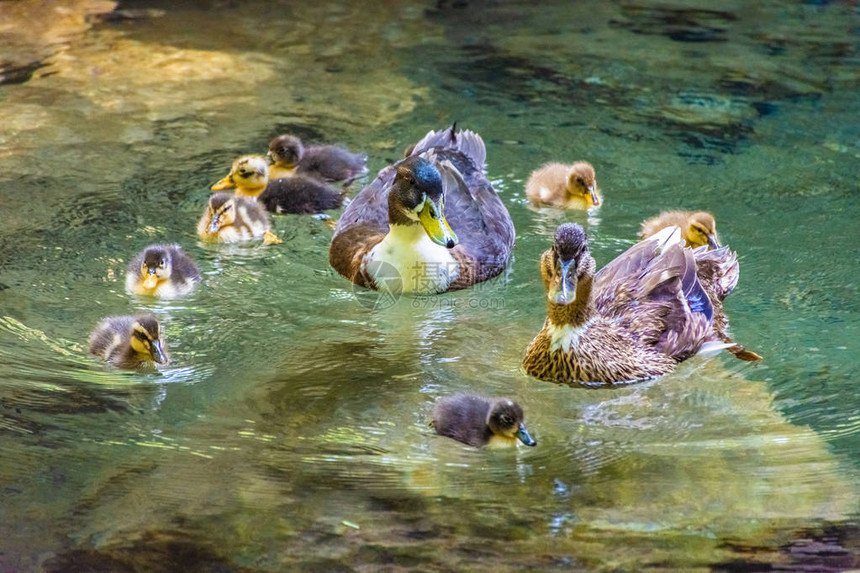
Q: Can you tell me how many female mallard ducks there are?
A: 1